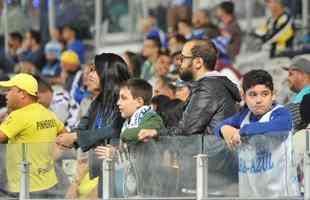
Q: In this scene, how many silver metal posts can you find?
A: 4